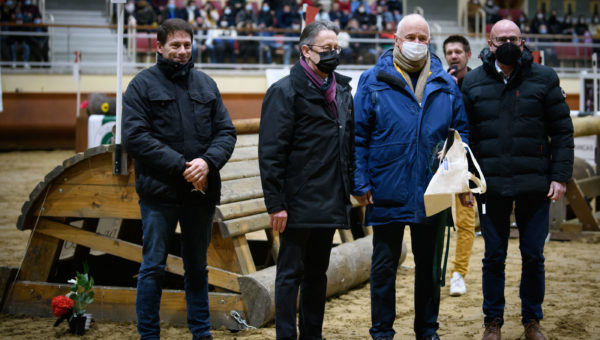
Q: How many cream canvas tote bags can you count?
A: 1